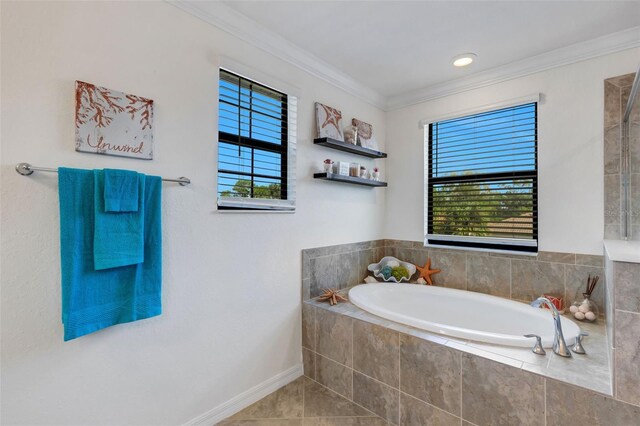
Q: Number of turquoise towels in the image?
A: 3